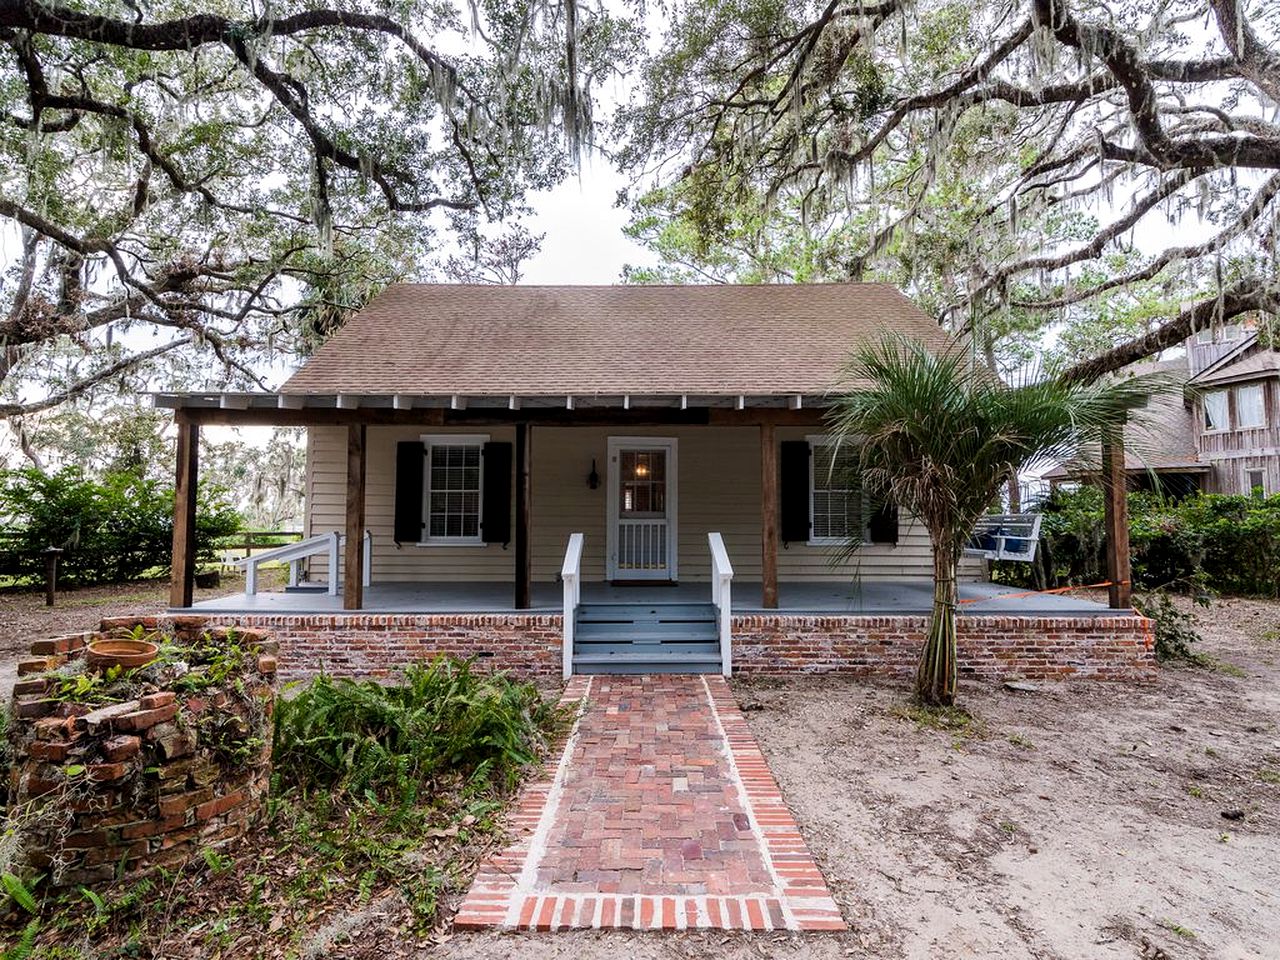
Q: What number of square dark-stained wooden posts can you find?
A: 5